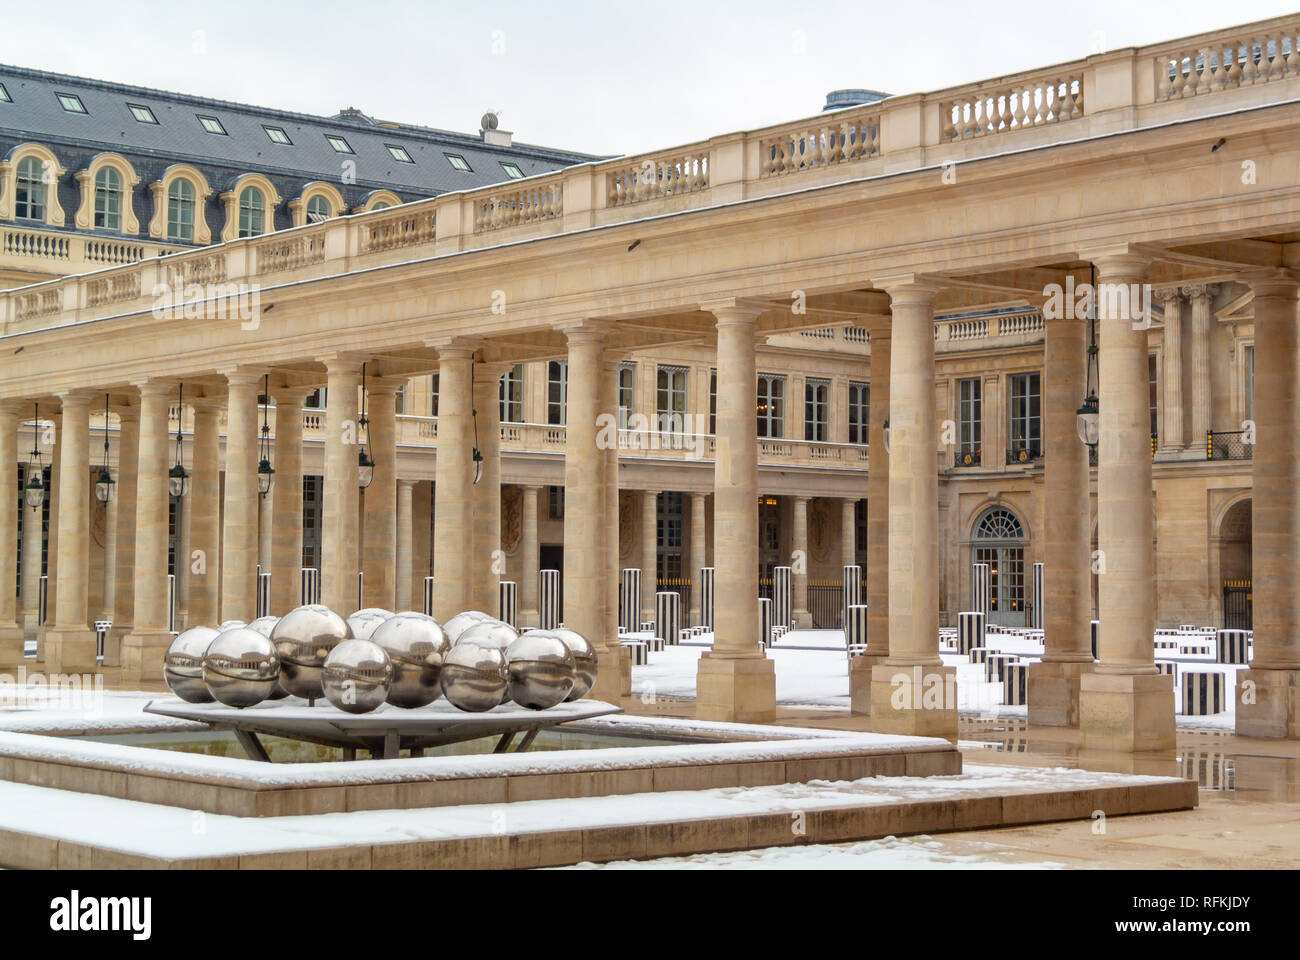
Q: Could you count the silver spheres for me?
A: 13